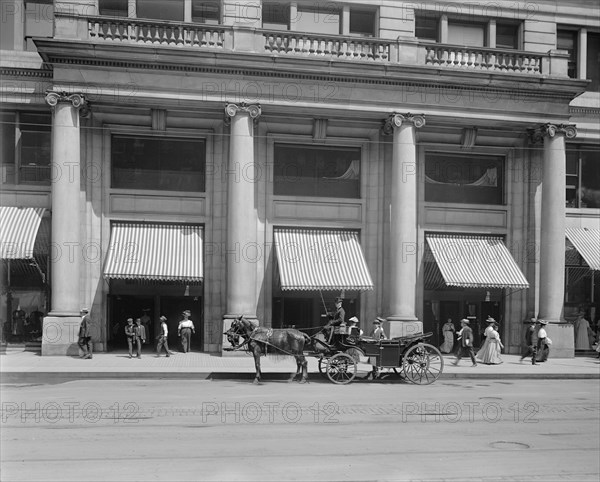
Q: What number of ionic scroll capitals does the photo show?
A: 4